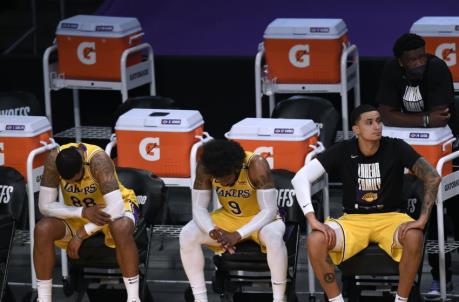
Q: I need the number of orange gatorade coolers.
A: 7